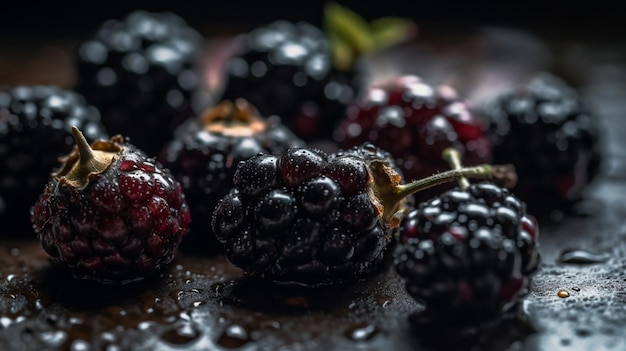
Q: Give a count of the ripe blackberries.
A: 7